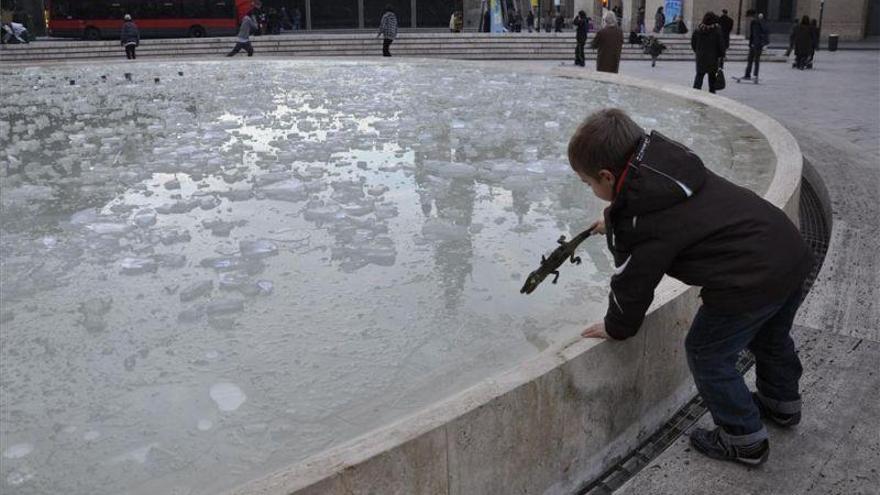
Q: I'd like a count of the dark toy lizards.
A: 1